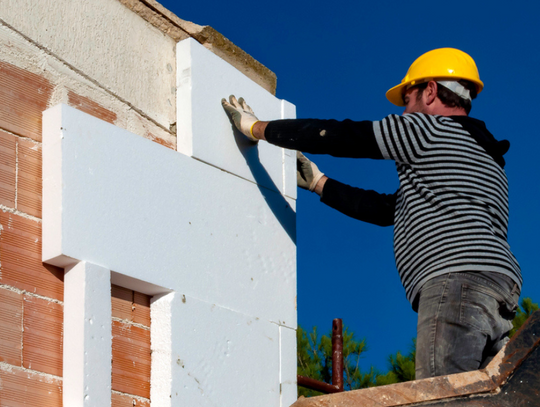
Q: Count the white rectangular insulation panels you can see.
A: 4